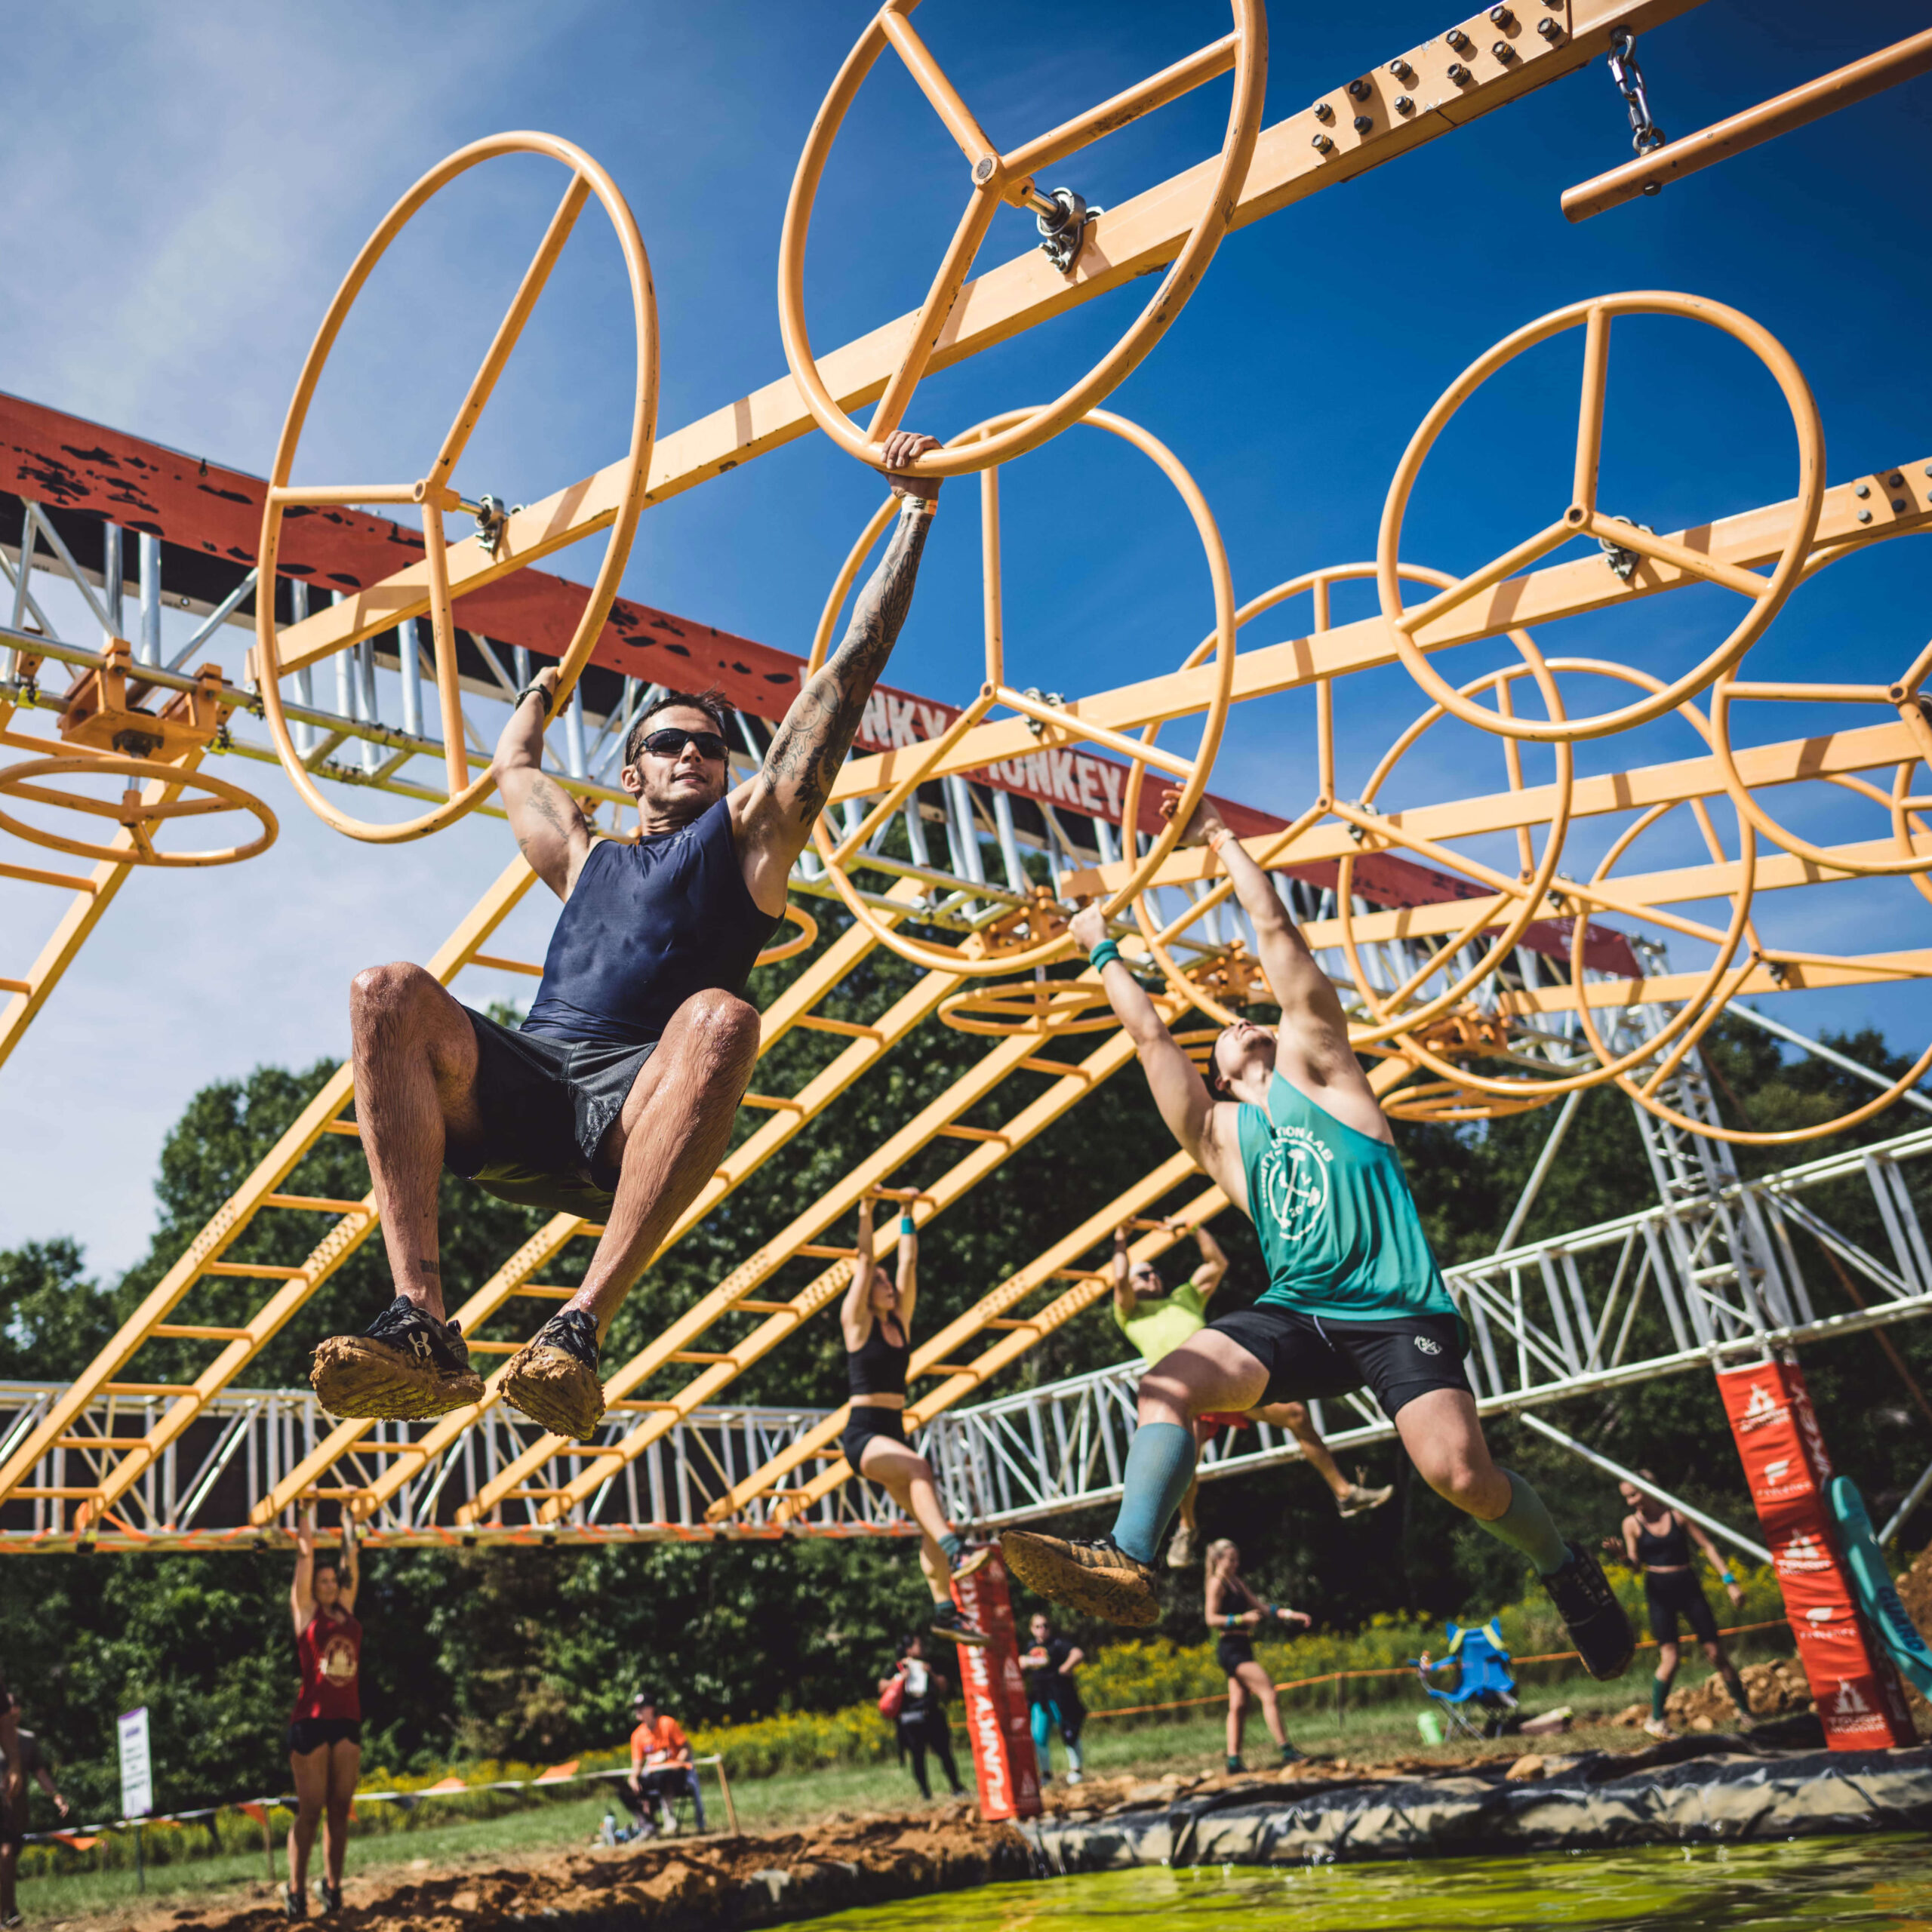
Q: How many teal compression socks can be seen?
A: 2